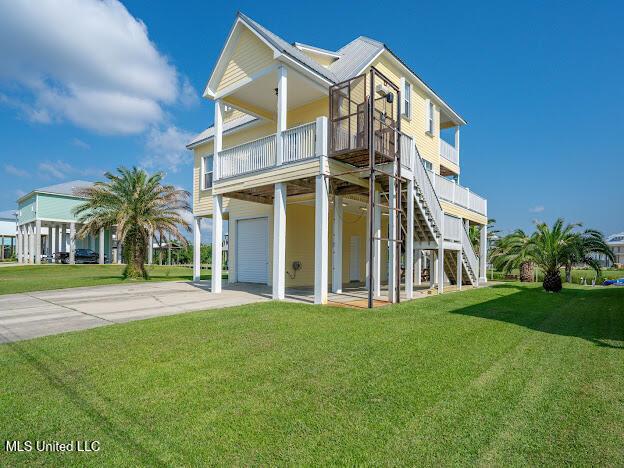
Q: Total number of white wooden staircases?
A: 2